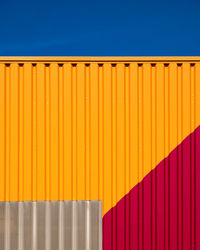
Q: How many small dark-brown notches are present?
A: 15